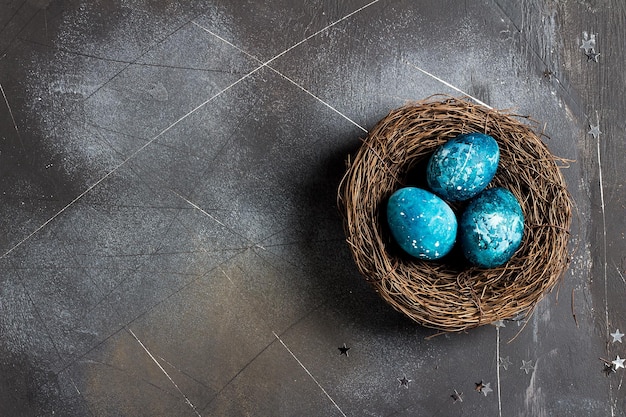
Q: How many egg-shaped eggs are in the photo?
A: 3